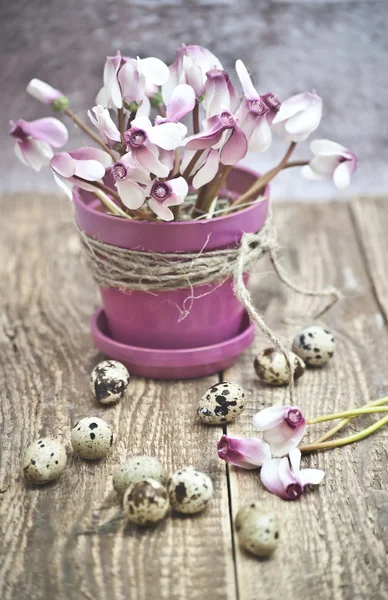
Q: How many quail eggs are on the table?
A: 10